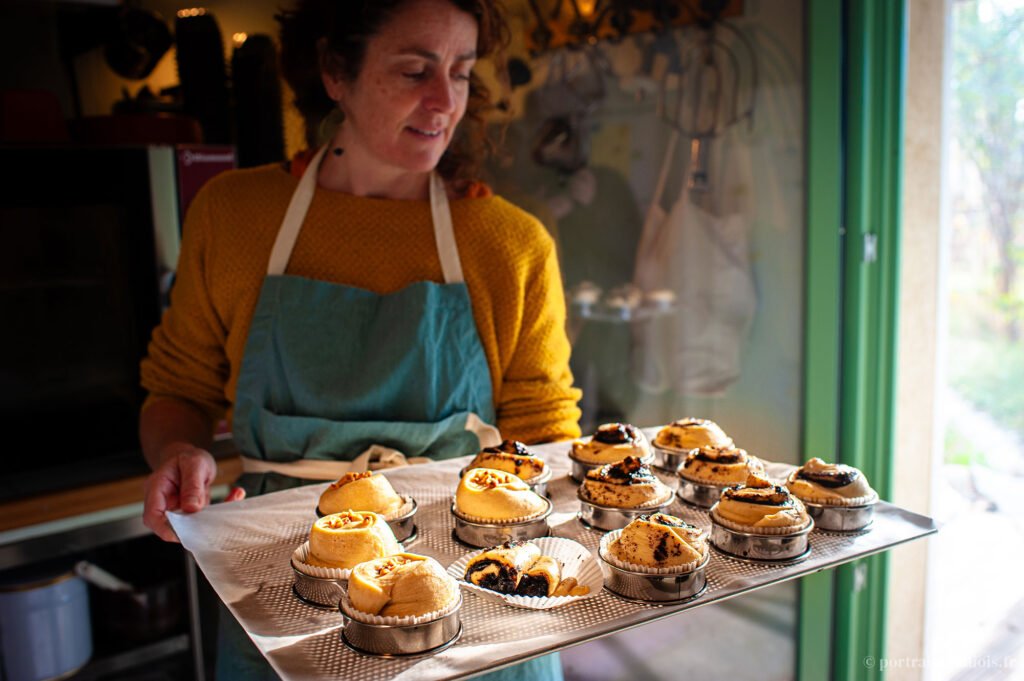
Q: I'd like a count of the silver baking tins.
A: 12